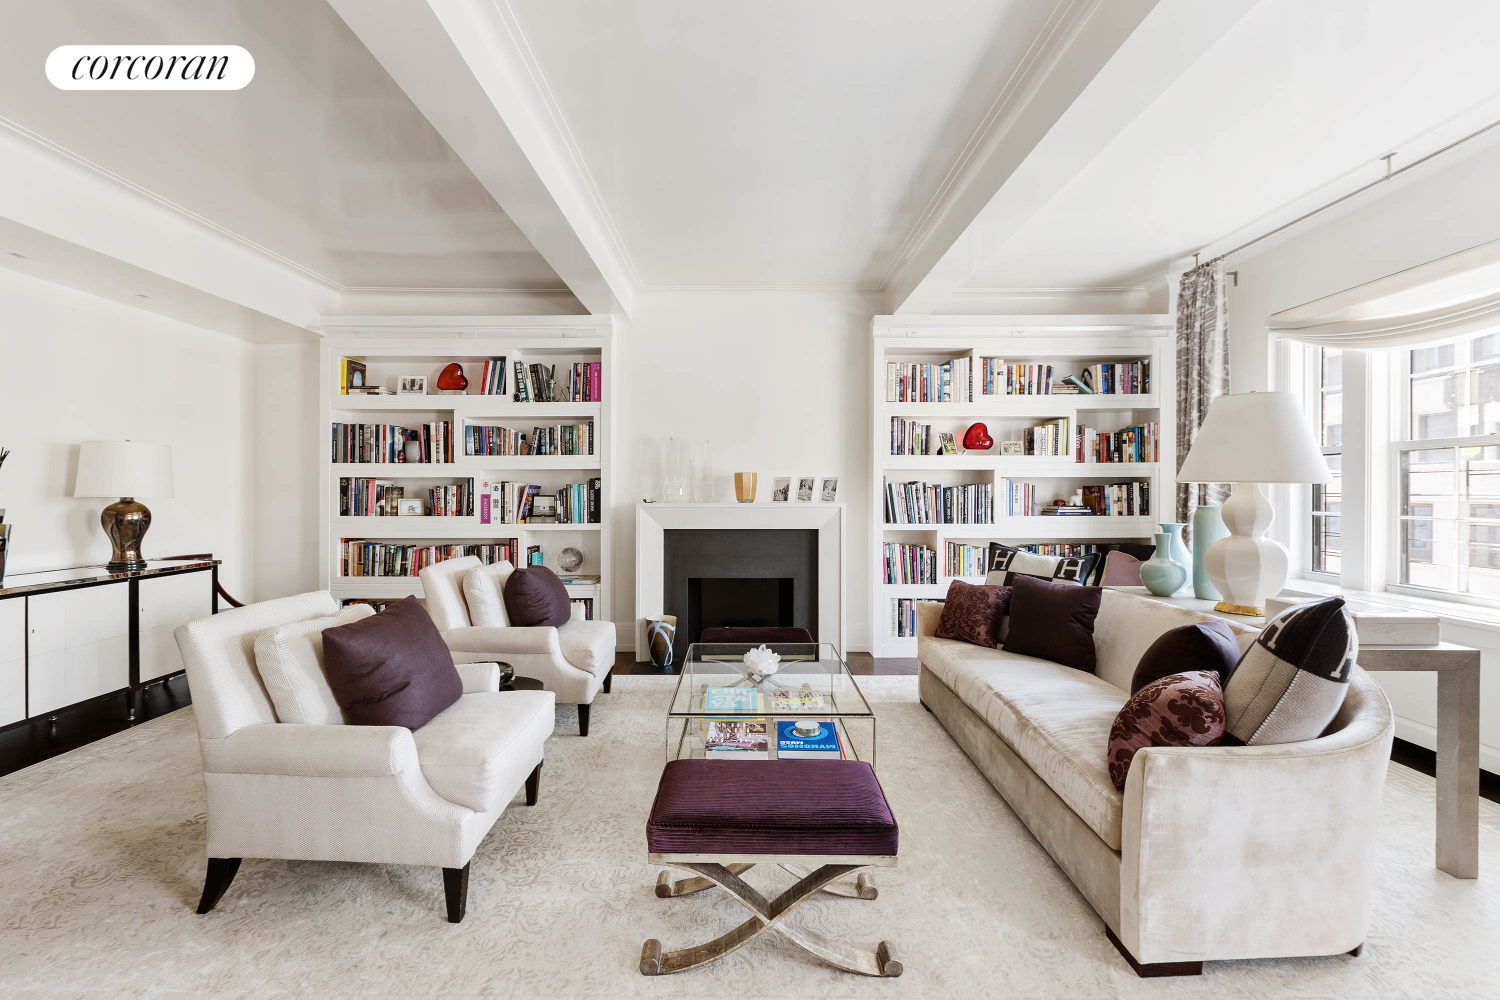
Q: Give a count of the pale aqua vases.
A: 3